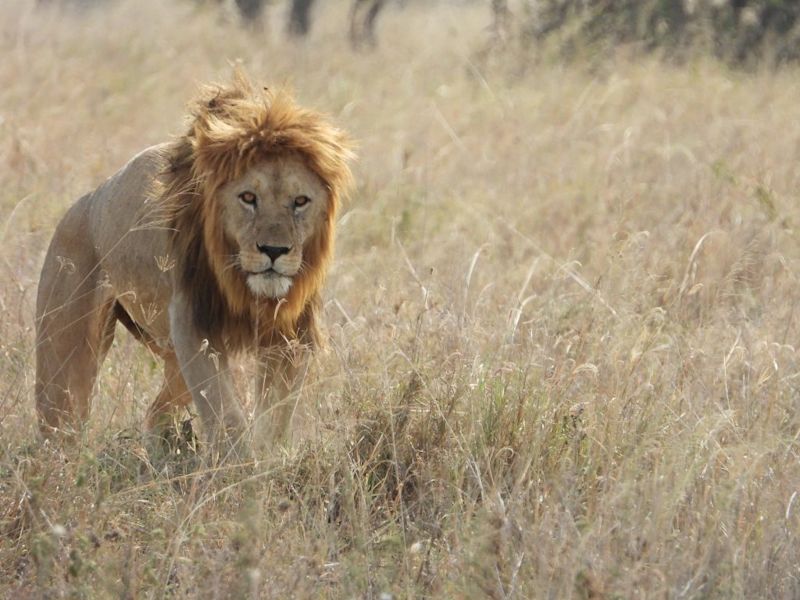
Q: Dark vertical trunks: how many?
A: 3